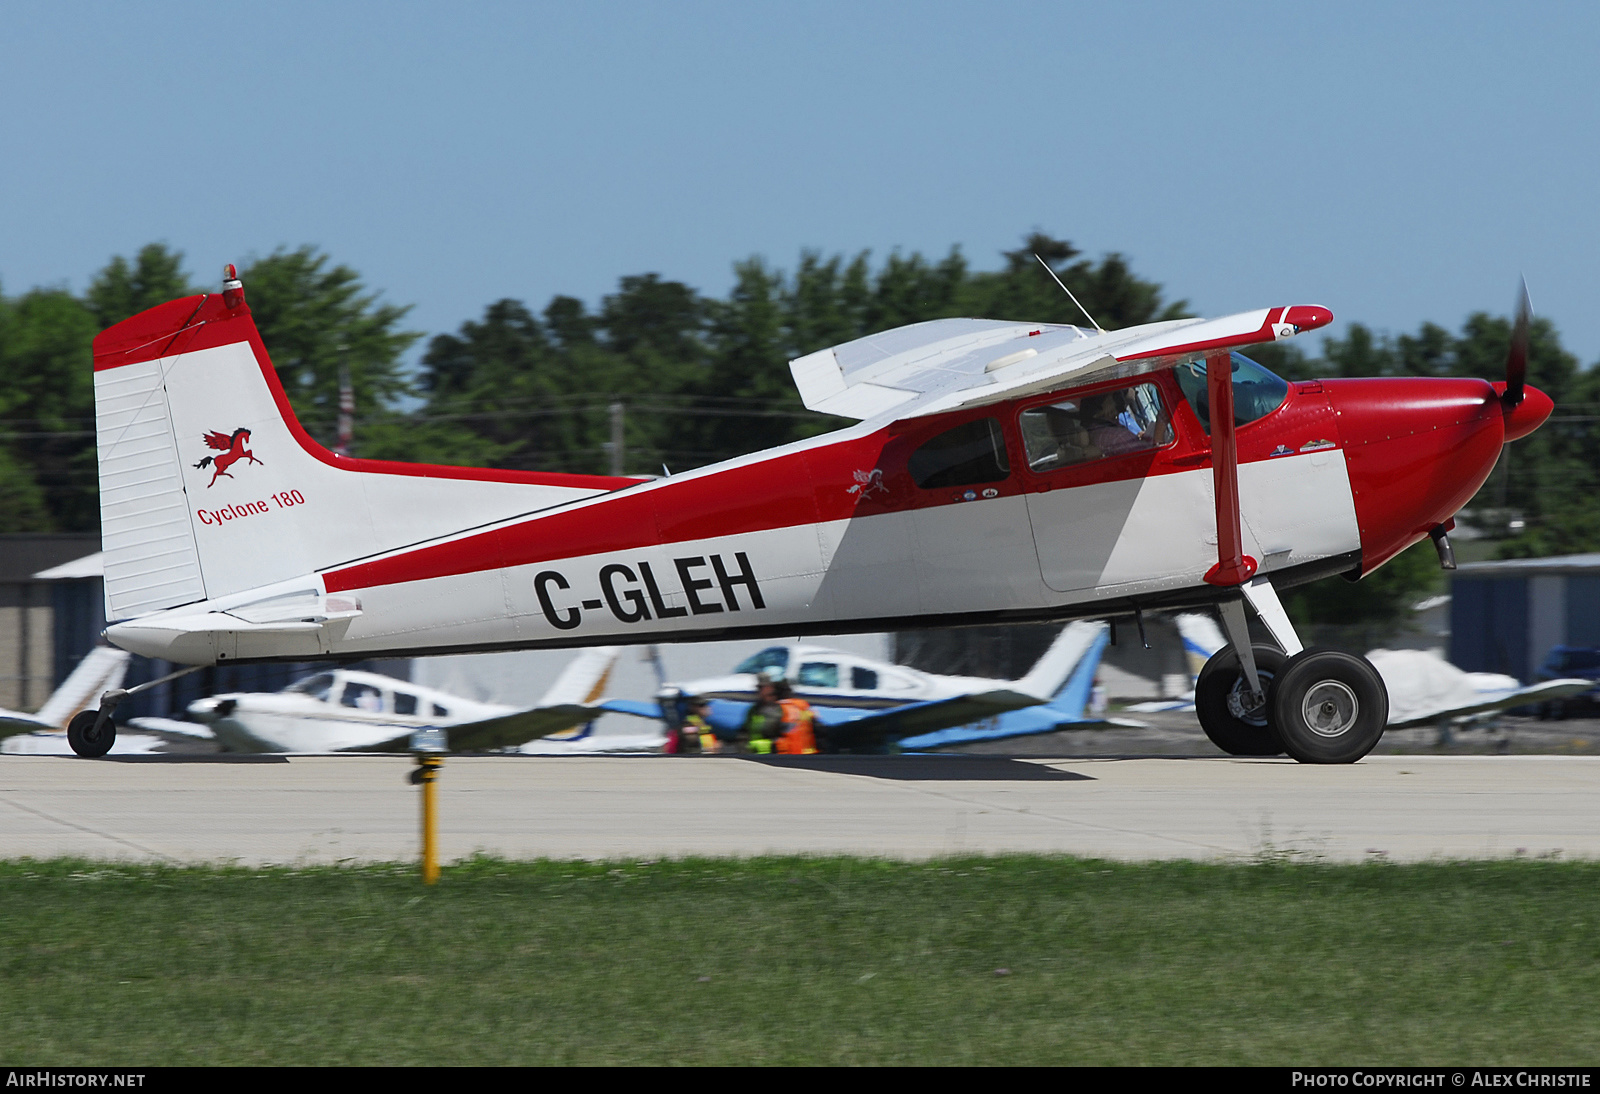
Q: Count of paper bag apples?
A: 0